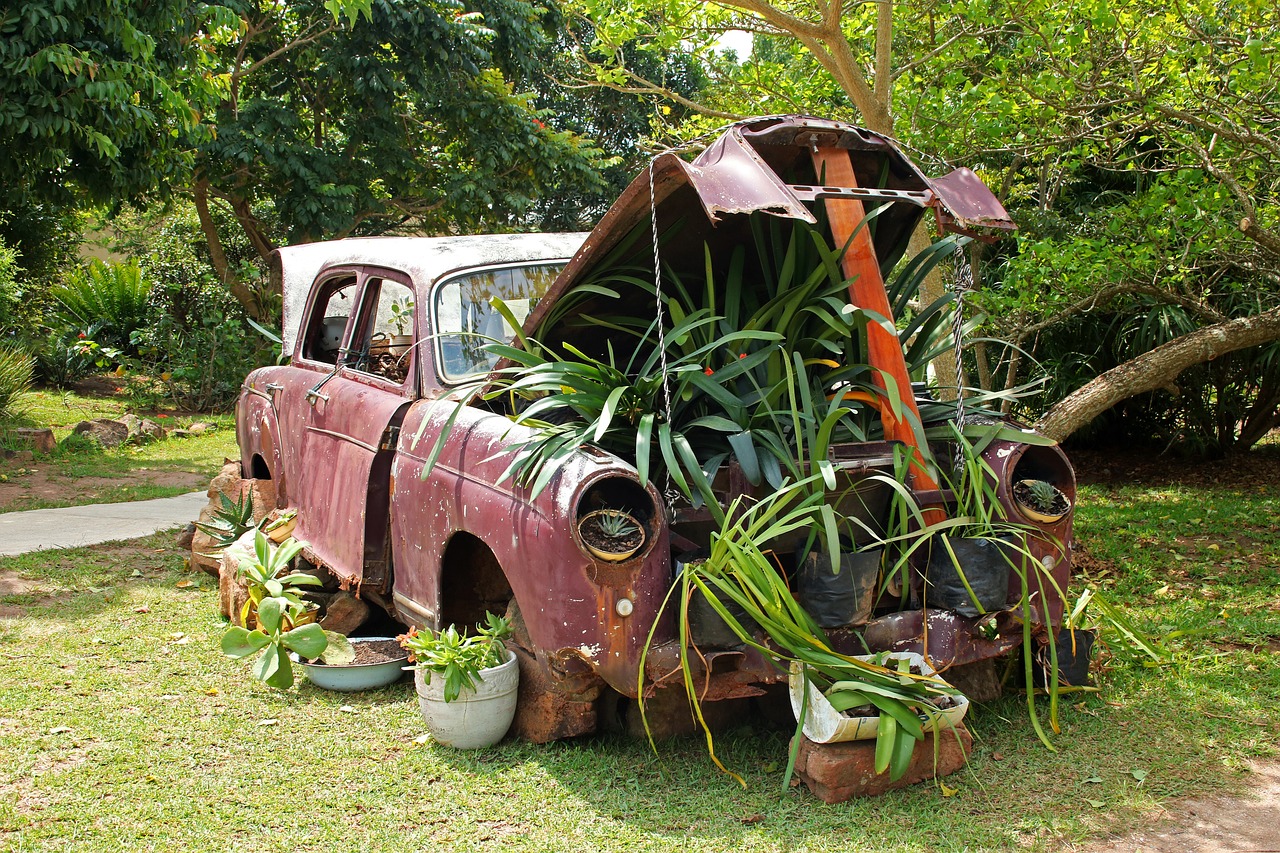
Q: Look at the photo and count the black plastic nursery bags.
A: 4